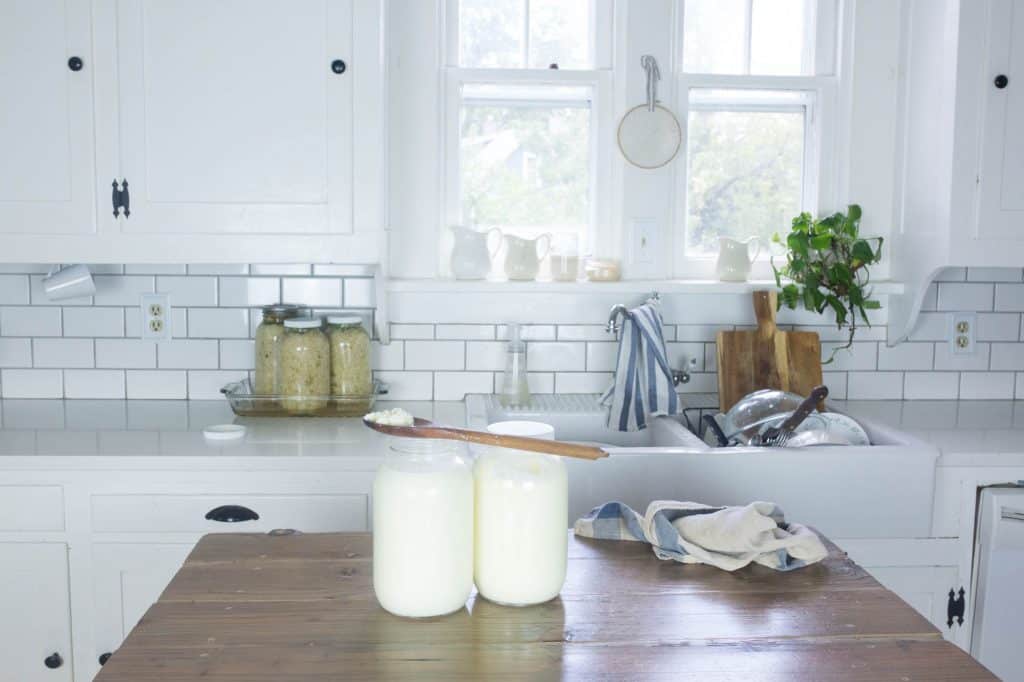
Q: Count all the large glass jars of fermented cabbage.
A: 3